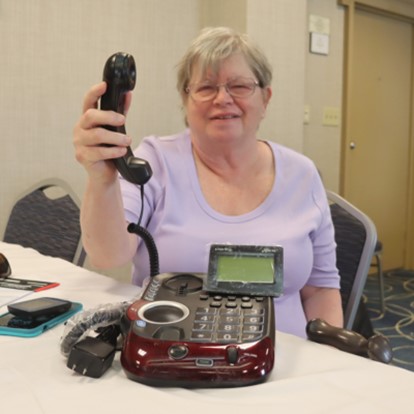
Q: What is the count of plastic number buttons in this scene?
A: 10